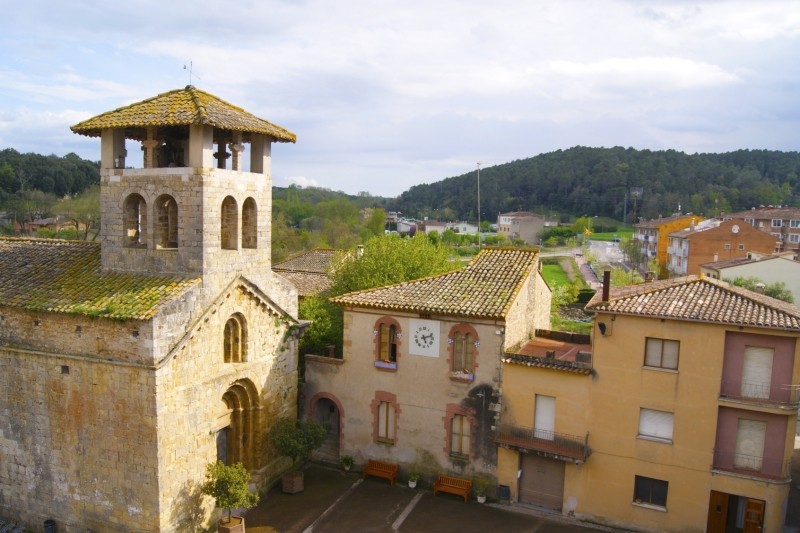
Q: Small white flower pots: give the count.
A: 3